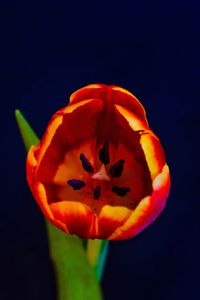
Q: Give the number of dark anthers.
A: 6